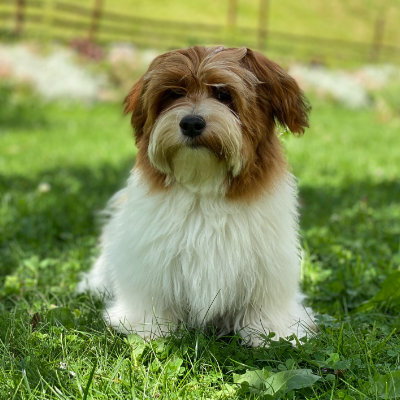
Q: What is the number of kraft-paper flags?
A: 0